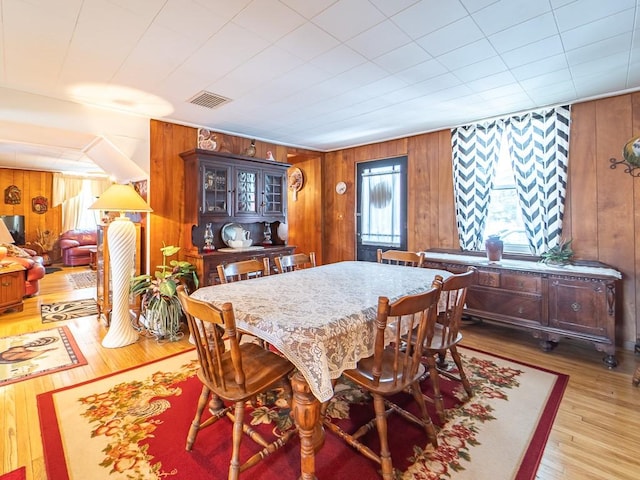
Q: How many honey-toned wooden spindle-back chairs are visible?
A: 6